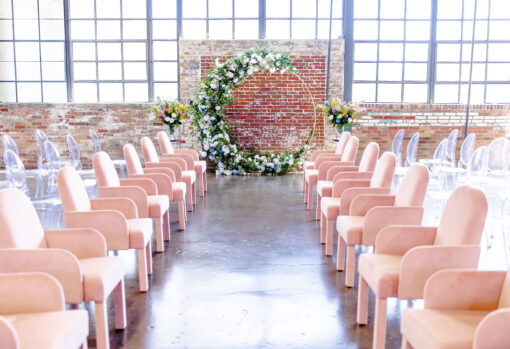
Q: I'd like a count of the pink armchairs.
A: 14